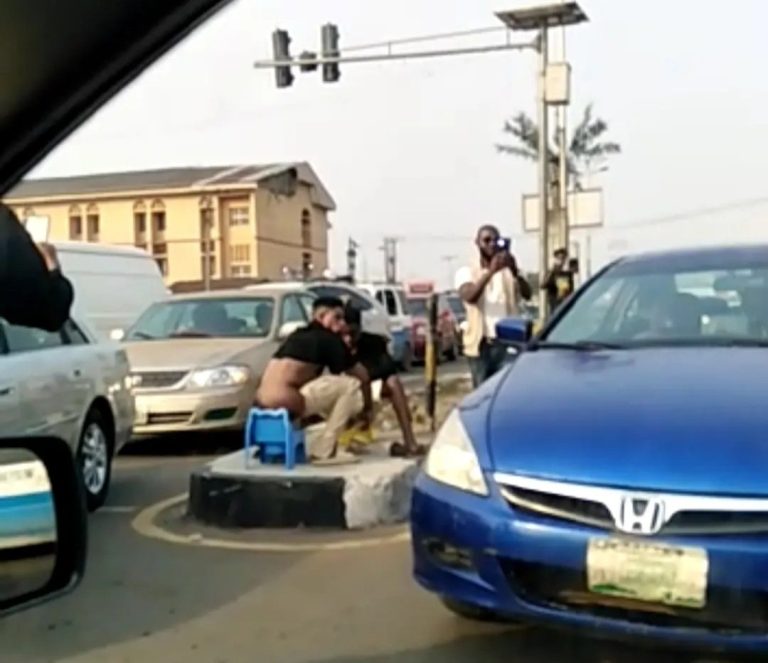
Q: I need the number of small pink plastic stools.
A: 0